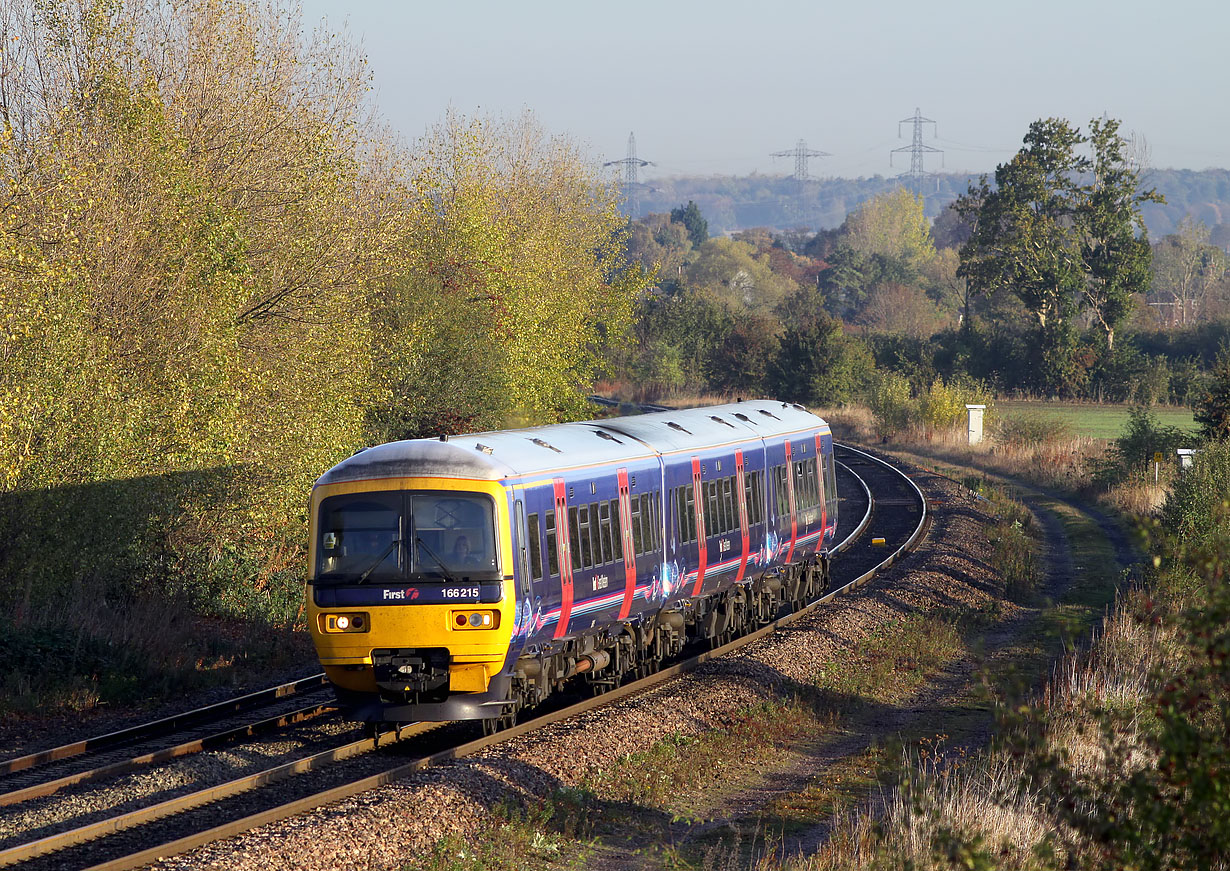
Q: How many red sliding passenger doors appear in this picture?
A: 6